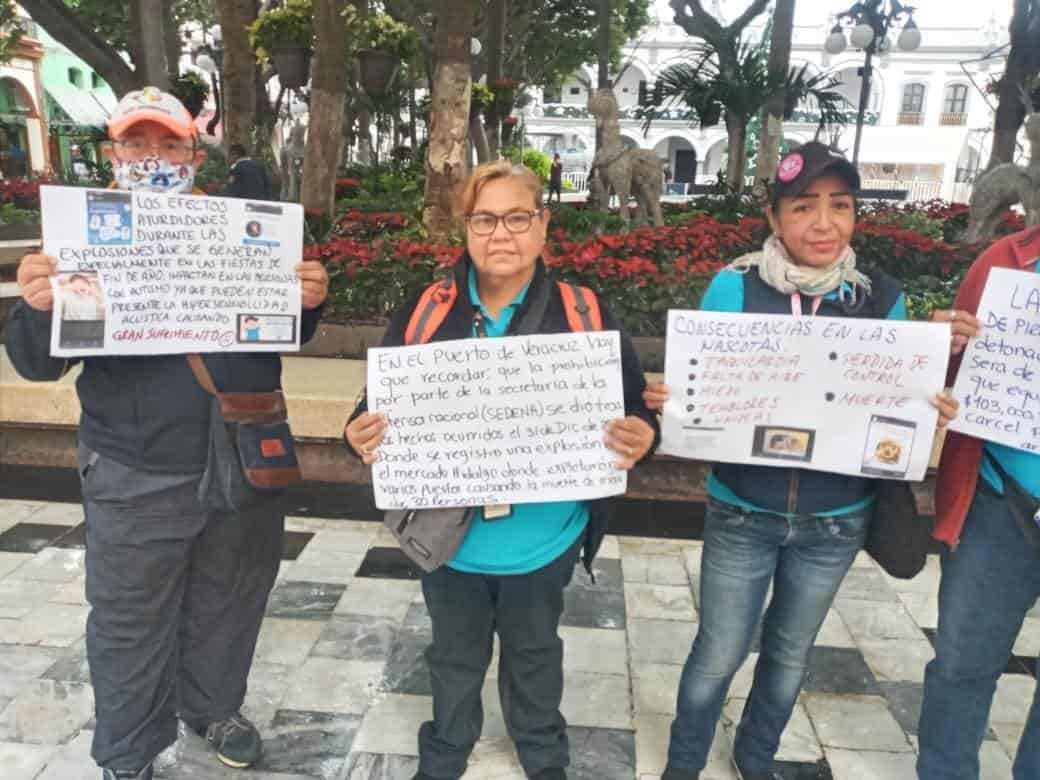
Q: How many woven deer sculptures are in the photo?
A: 2